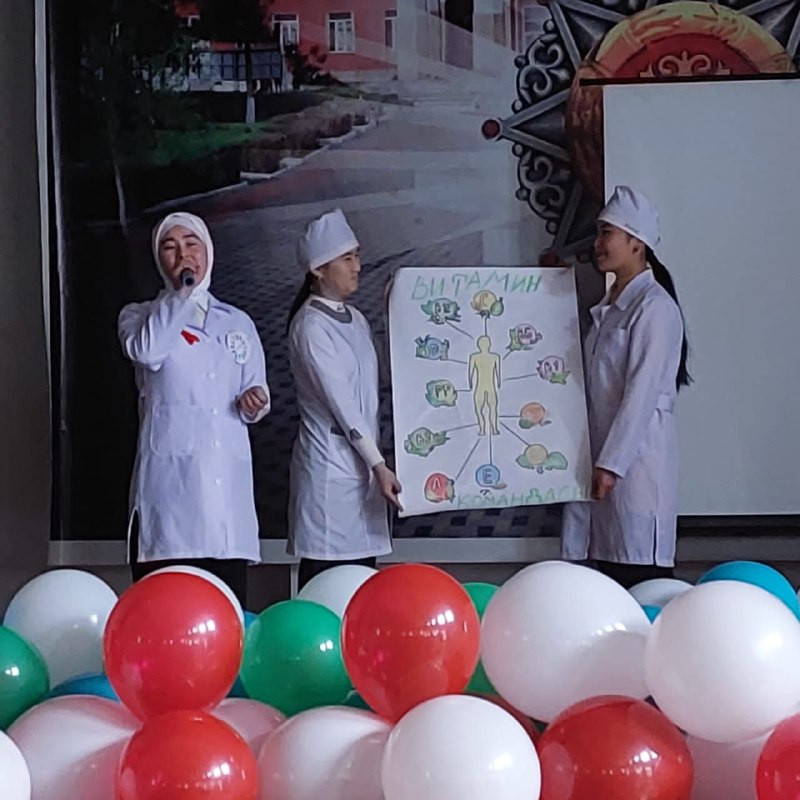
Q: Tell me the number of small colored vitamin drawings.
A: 11